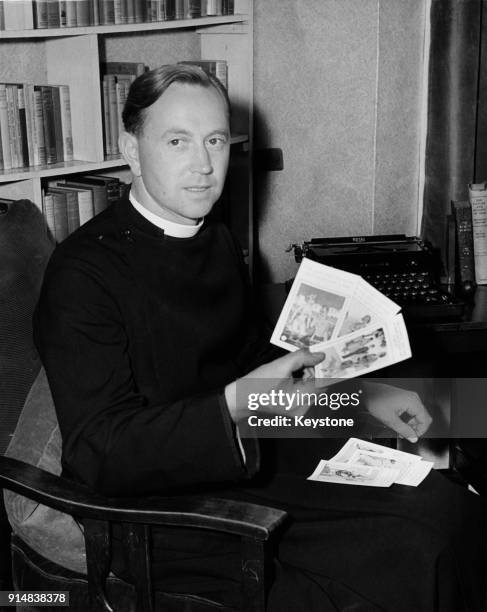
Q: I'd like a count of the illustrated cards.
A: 6